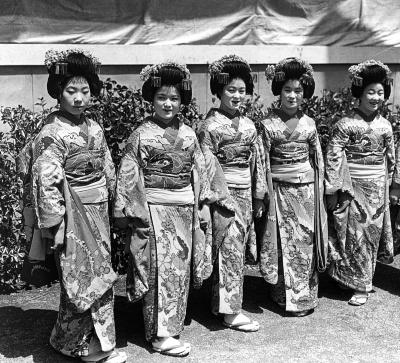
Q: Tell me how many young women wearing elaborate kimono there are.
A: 5